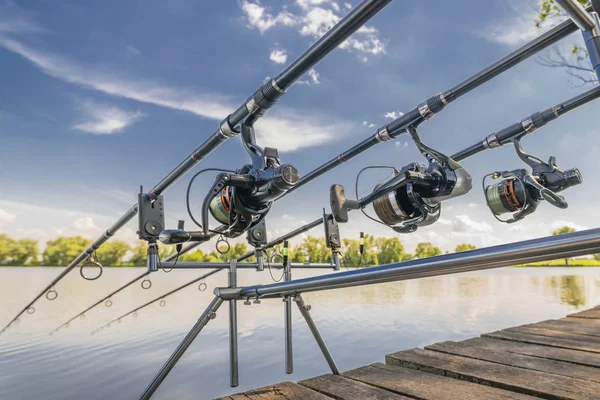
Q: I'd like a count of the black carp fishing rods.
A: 3